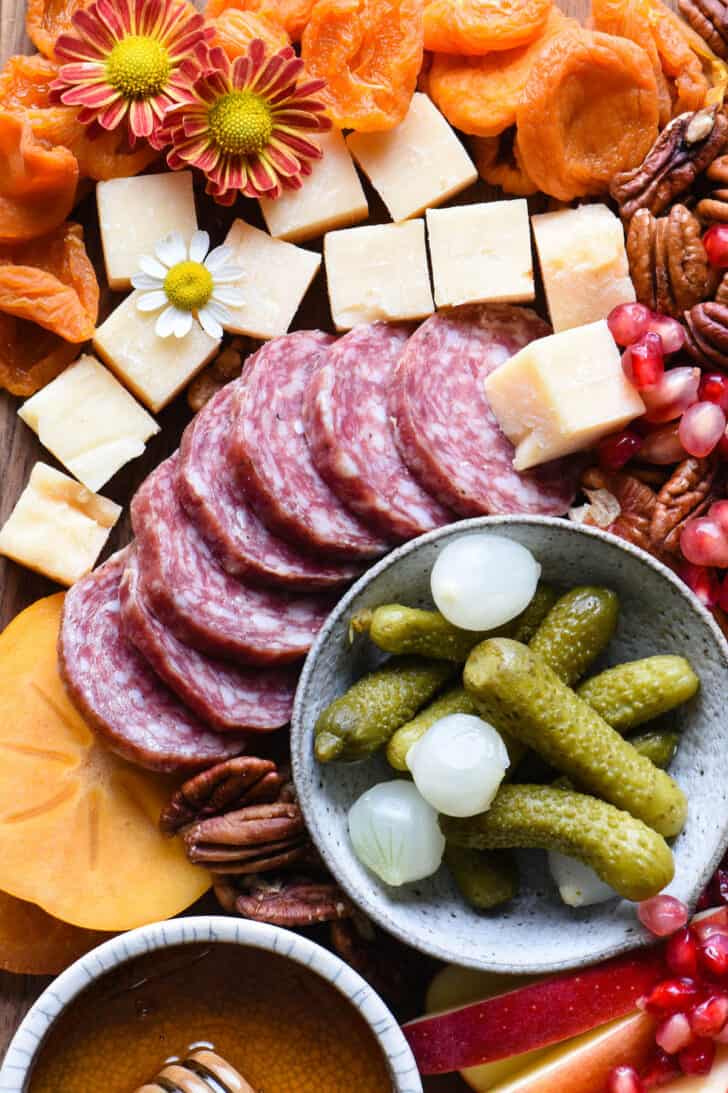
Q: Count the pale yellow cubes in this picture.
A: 11